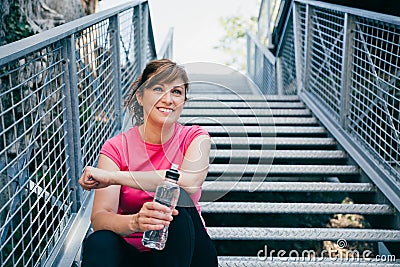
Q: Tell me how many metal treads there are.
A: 12